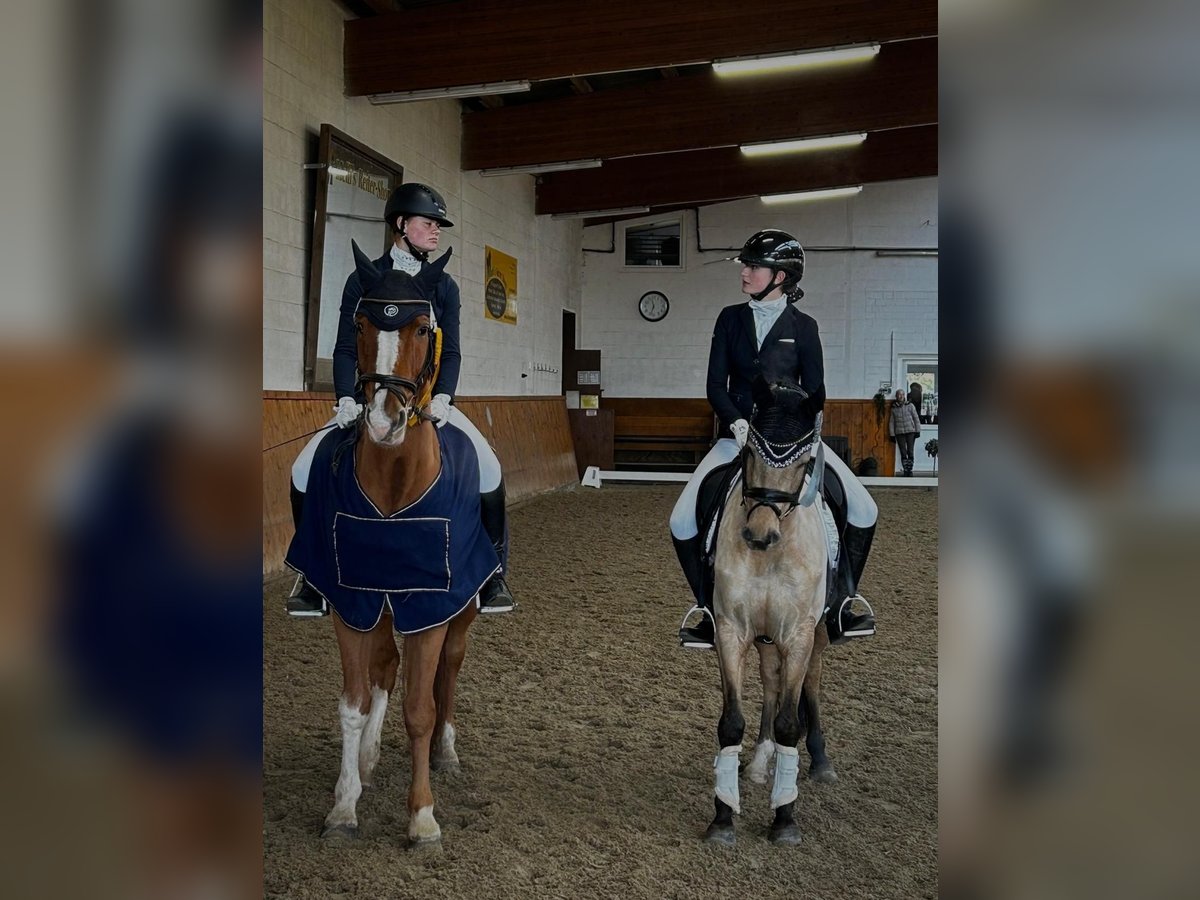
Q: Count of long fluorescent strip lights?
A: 6